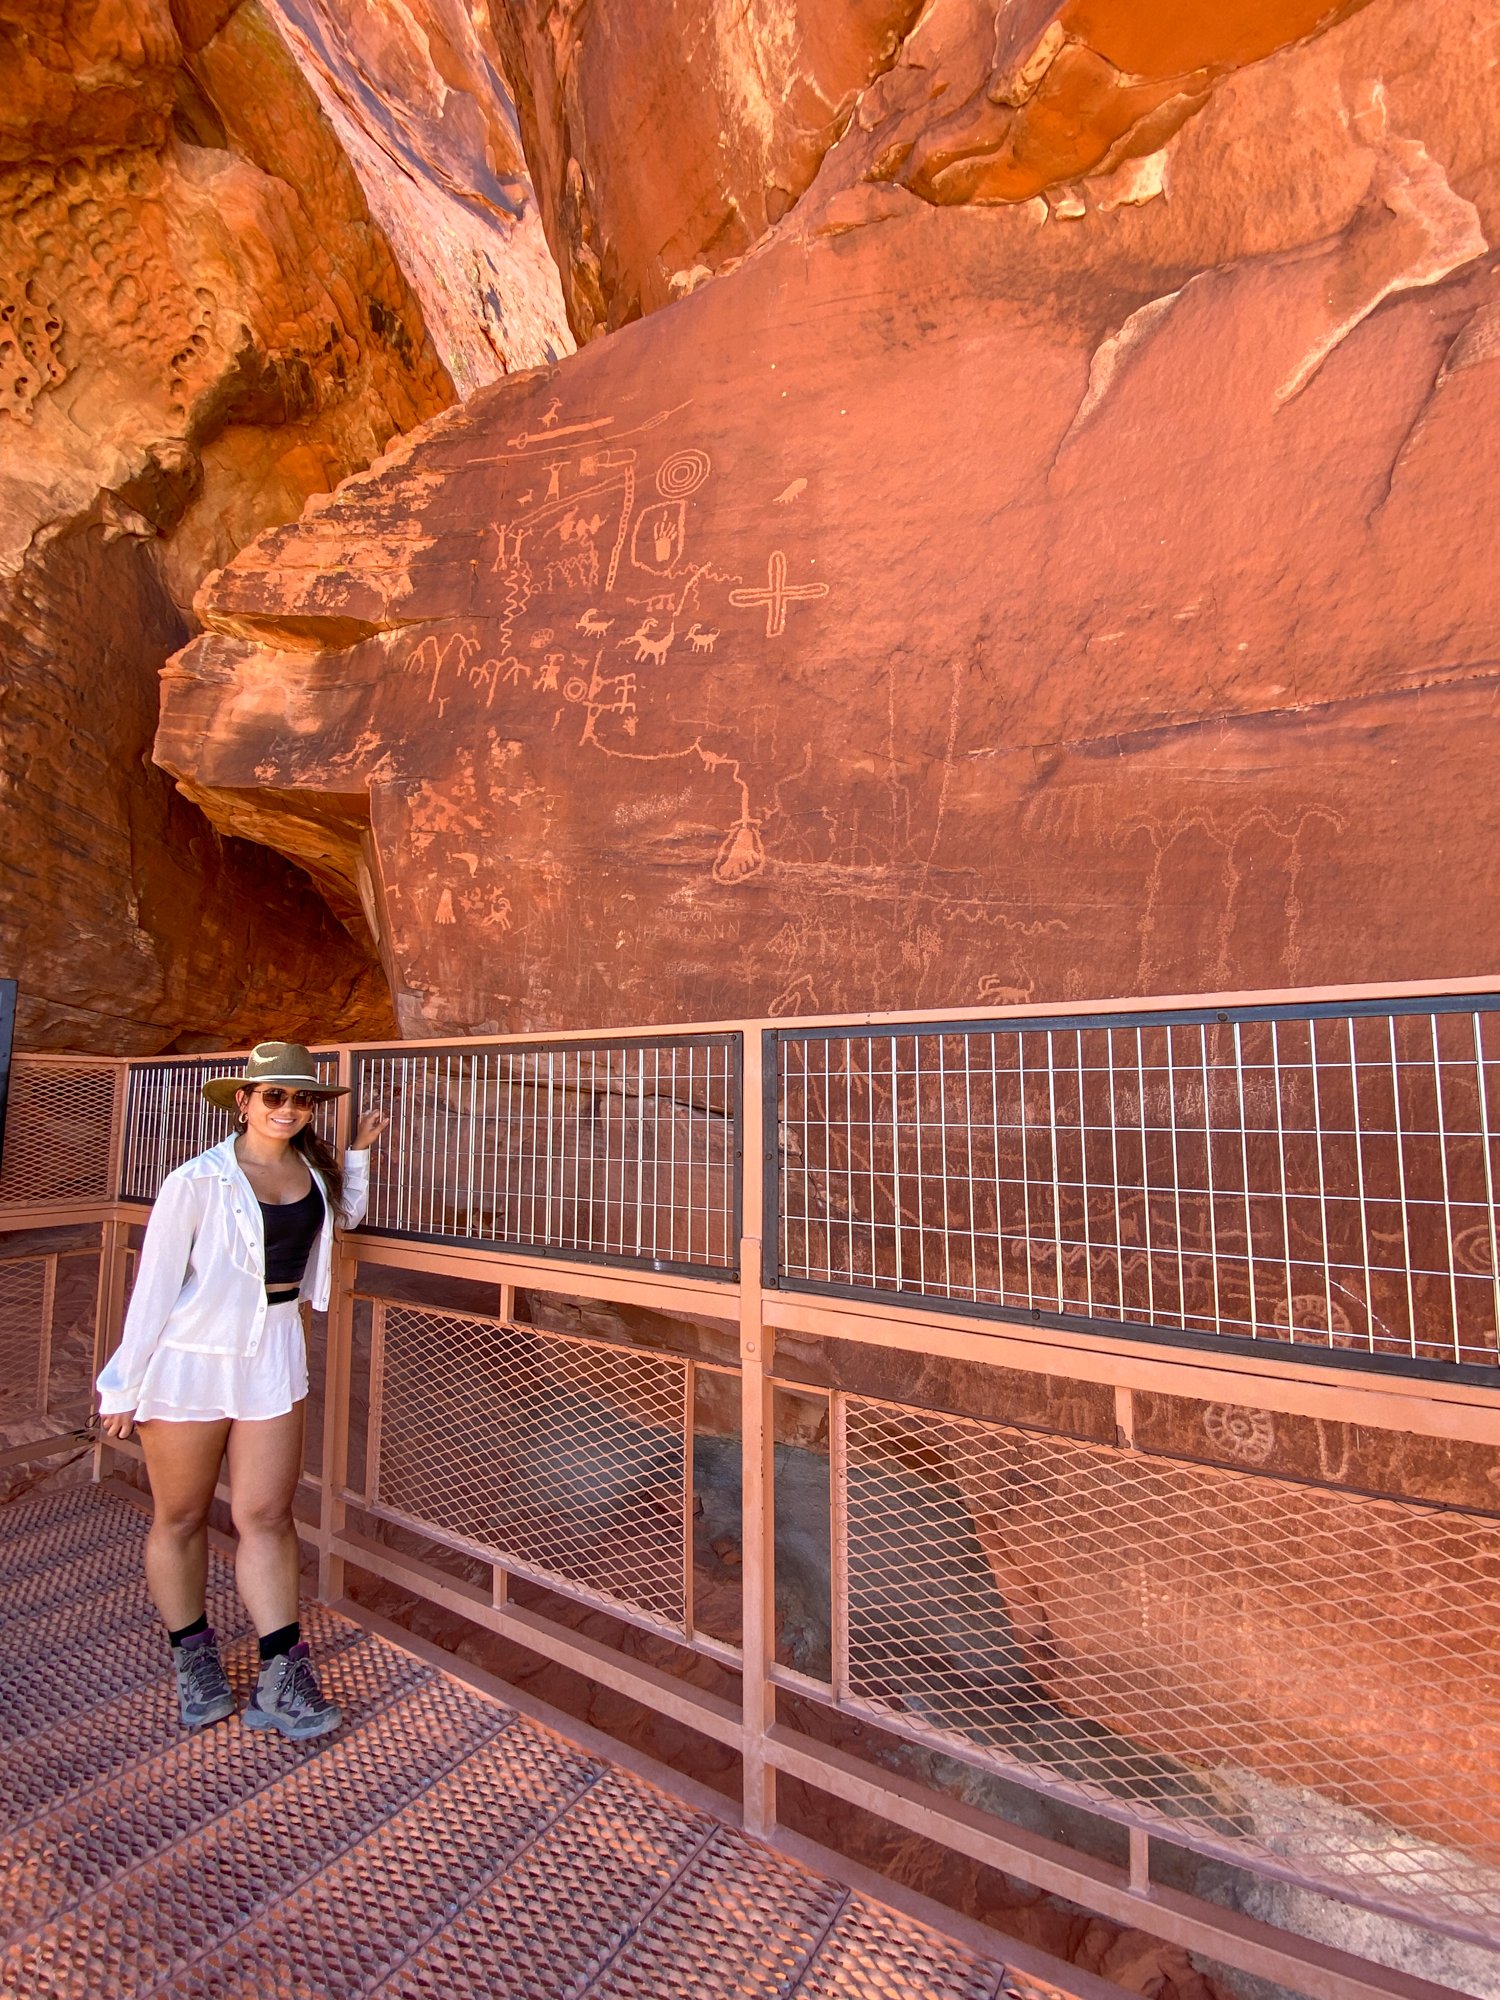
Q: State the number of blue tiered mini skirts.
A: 0